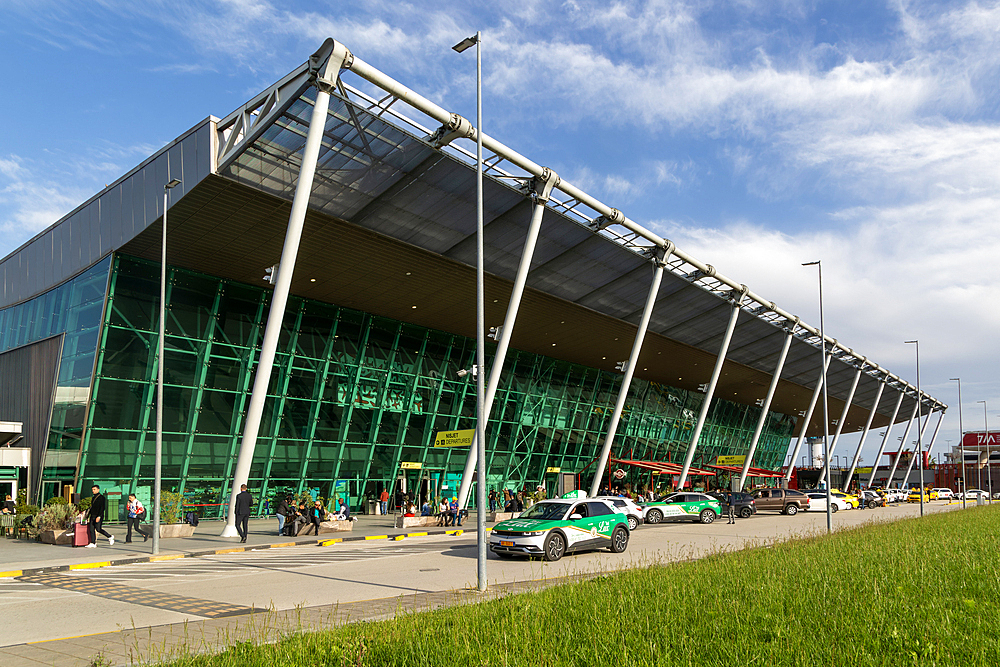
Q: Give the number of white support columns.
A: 12